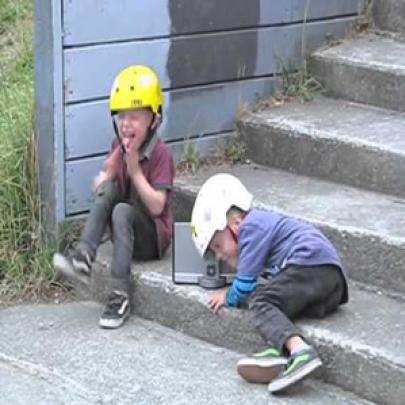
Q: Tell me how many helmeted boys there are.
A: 2